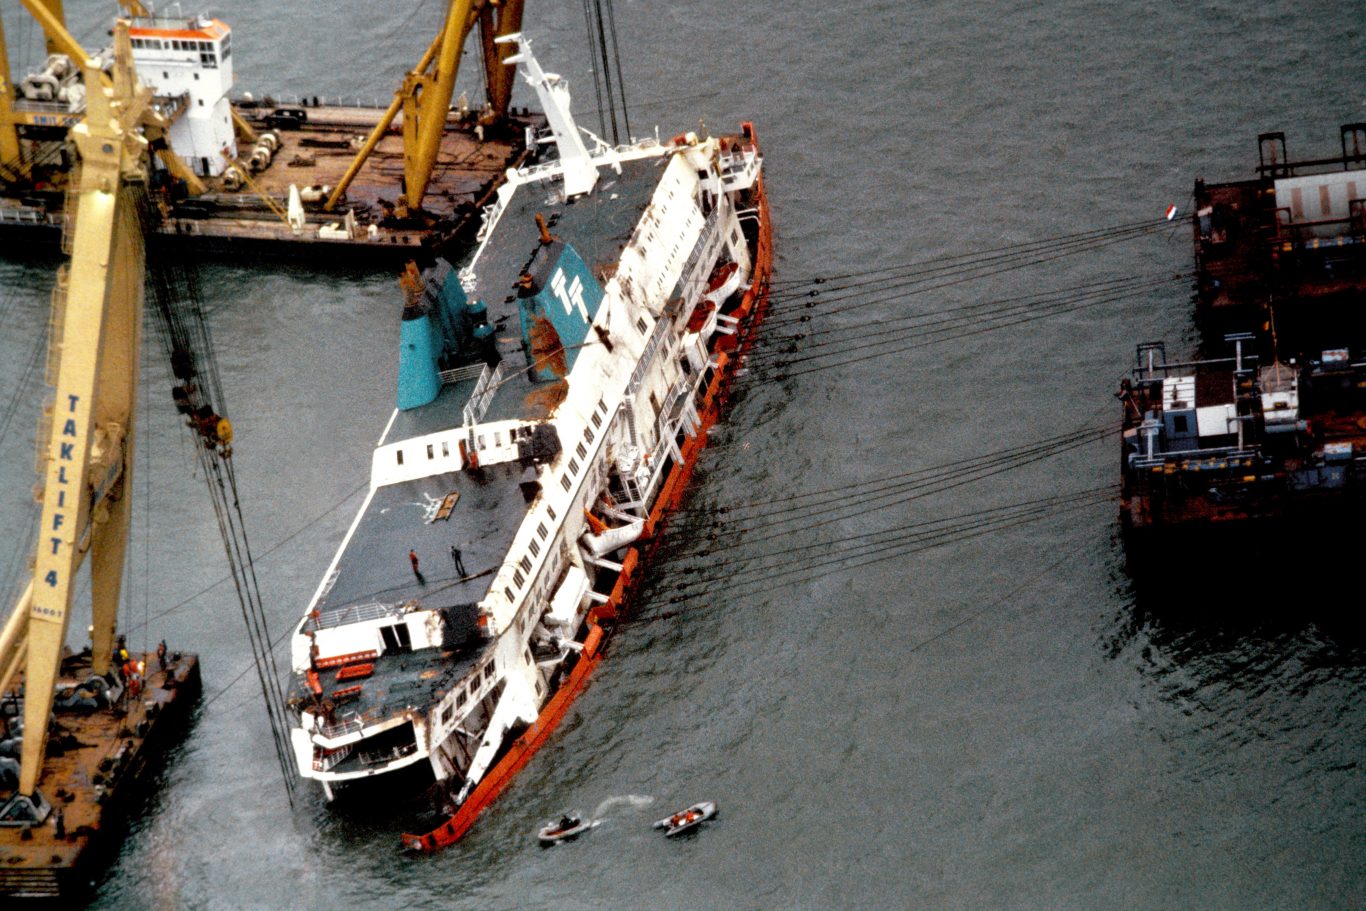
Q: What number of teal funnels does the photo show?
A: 2